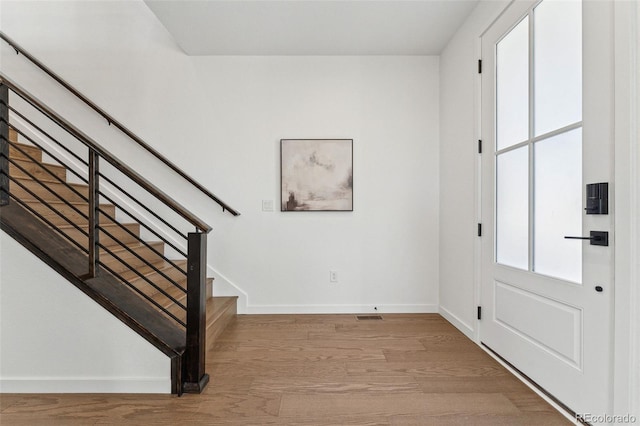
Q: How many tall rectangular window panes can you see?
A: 4